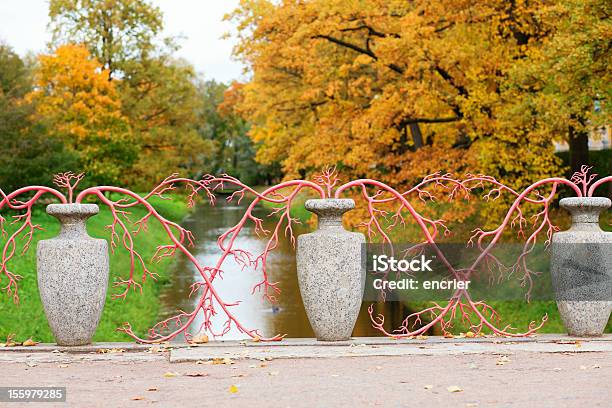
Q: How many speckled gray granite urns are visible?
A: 3